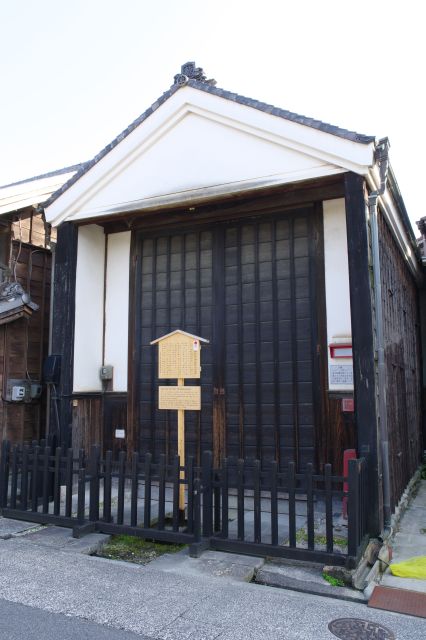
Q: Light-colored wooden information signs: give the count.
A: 2